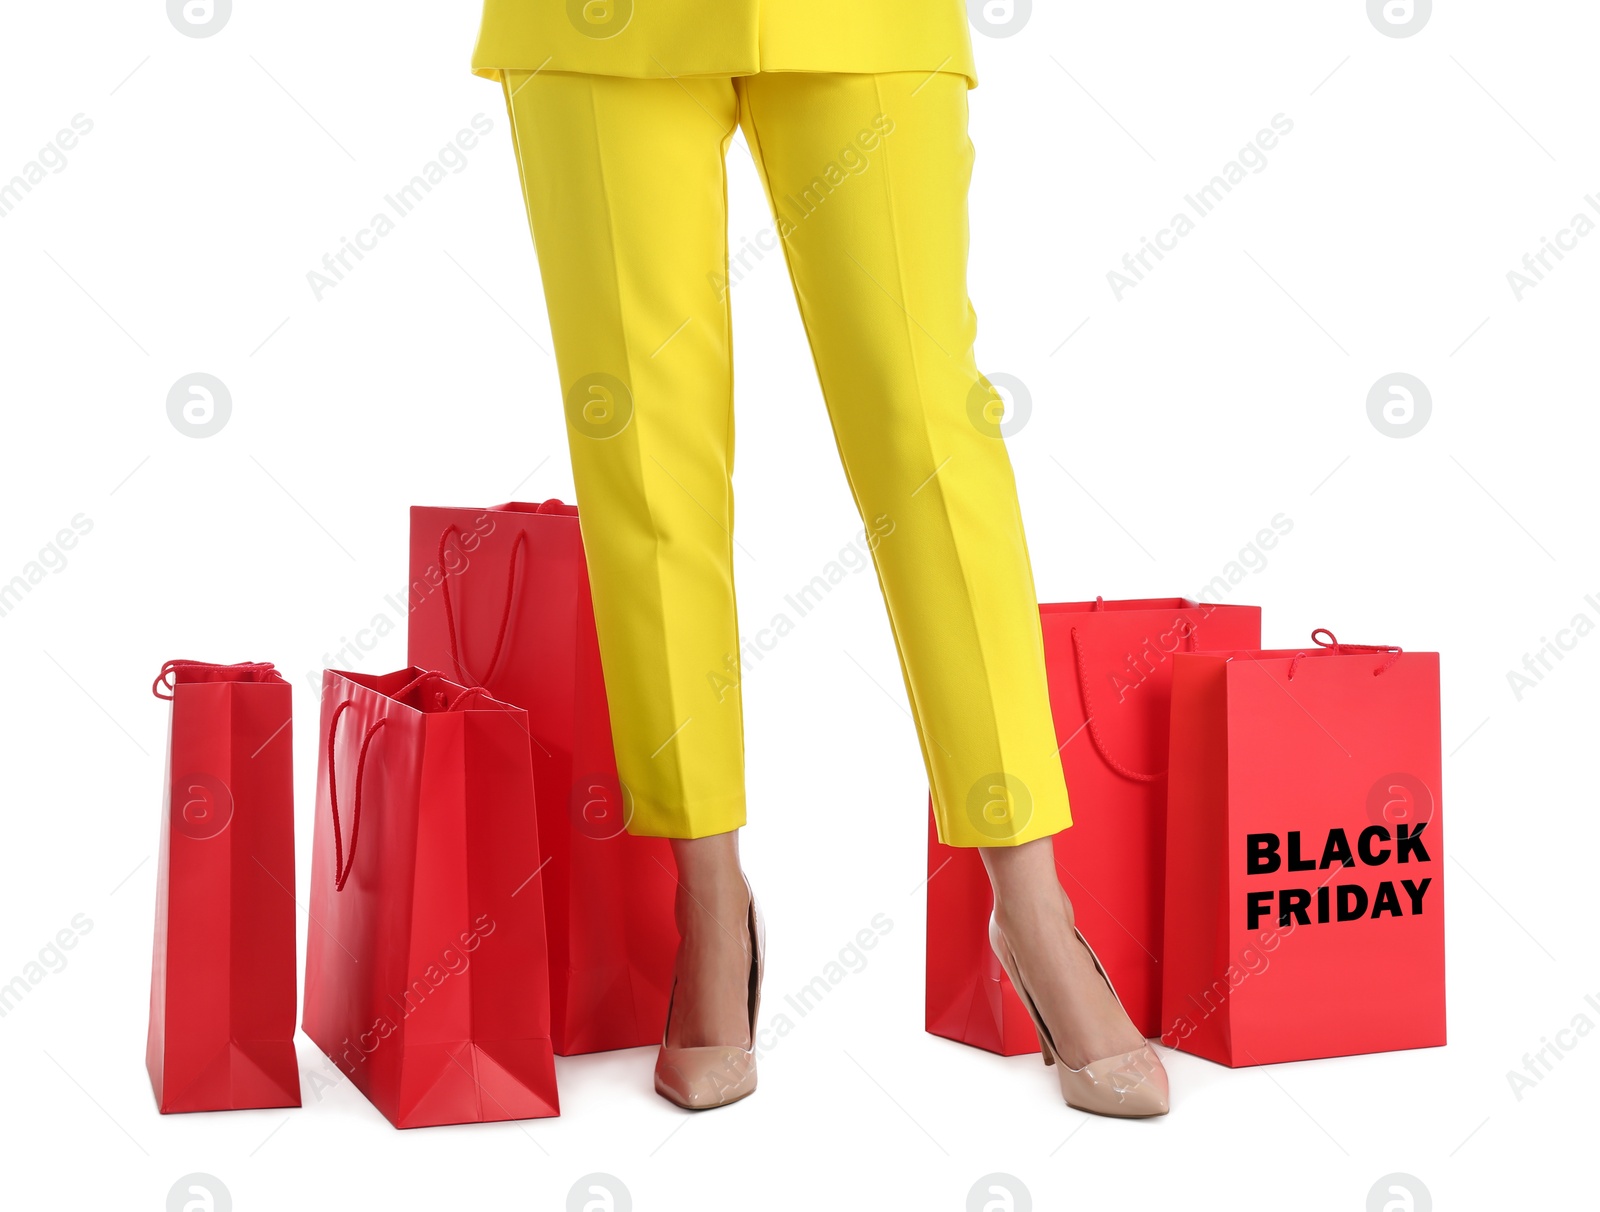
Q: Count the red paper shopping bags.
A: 5